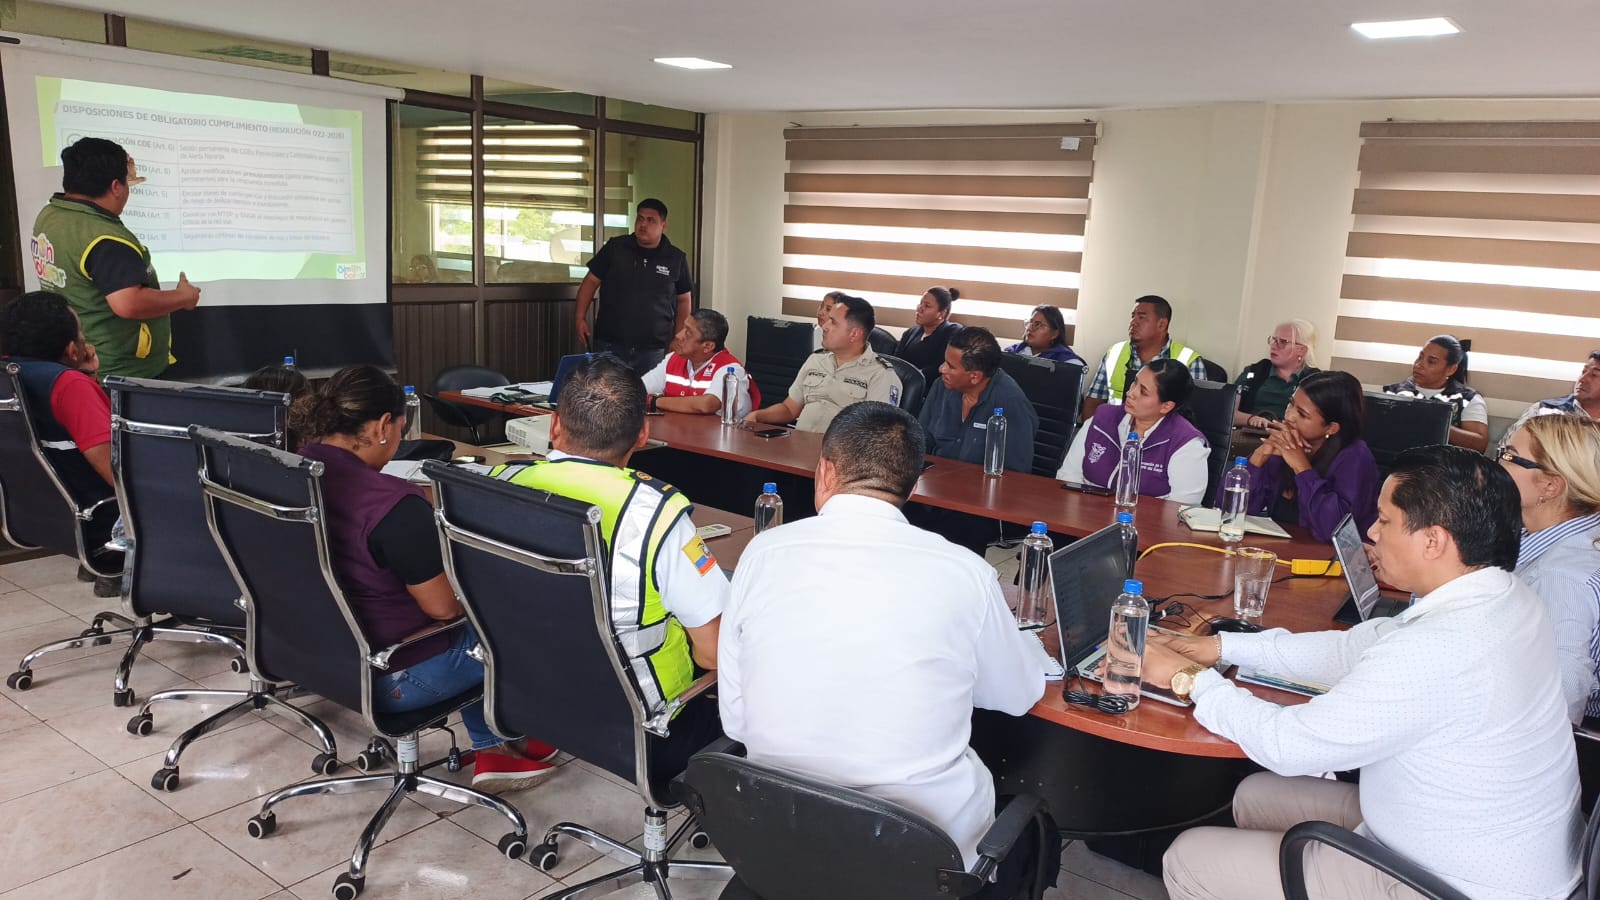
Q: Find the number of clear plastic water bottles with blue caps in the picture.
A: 10